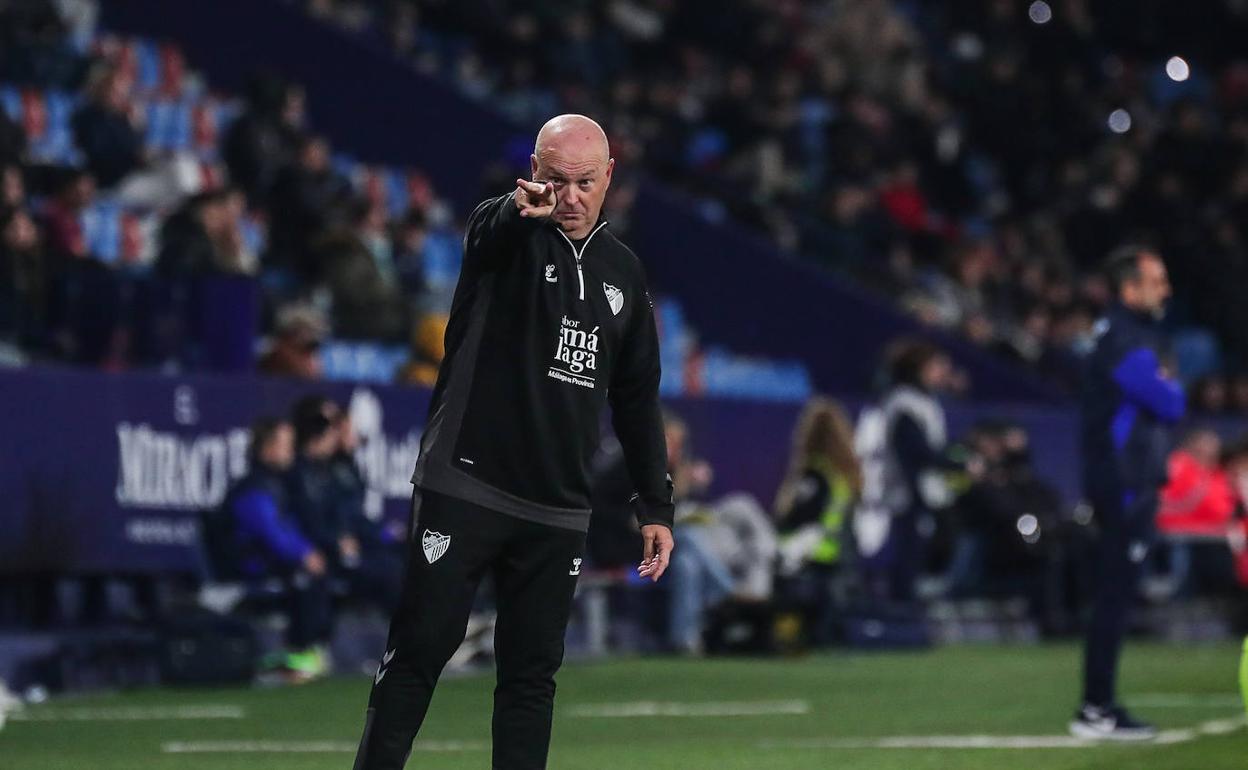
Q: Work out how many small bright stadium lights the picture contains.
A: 3